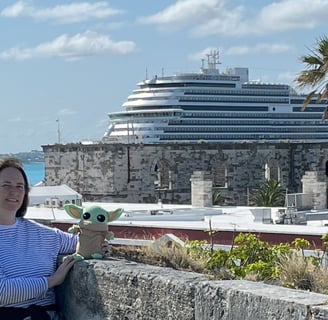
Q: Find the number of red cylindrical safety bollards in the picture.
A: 0